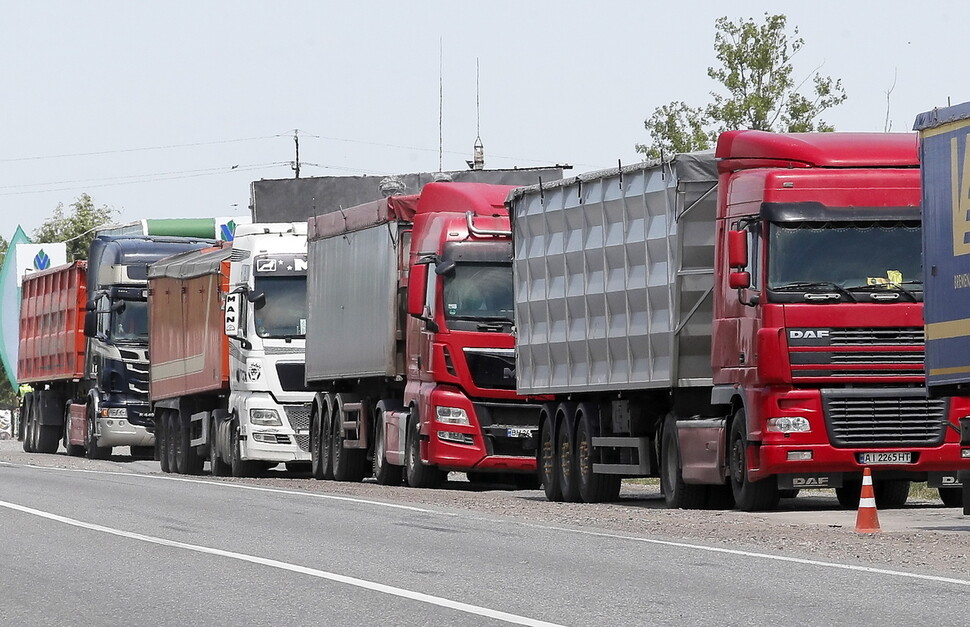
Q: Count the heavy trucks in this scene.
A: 5